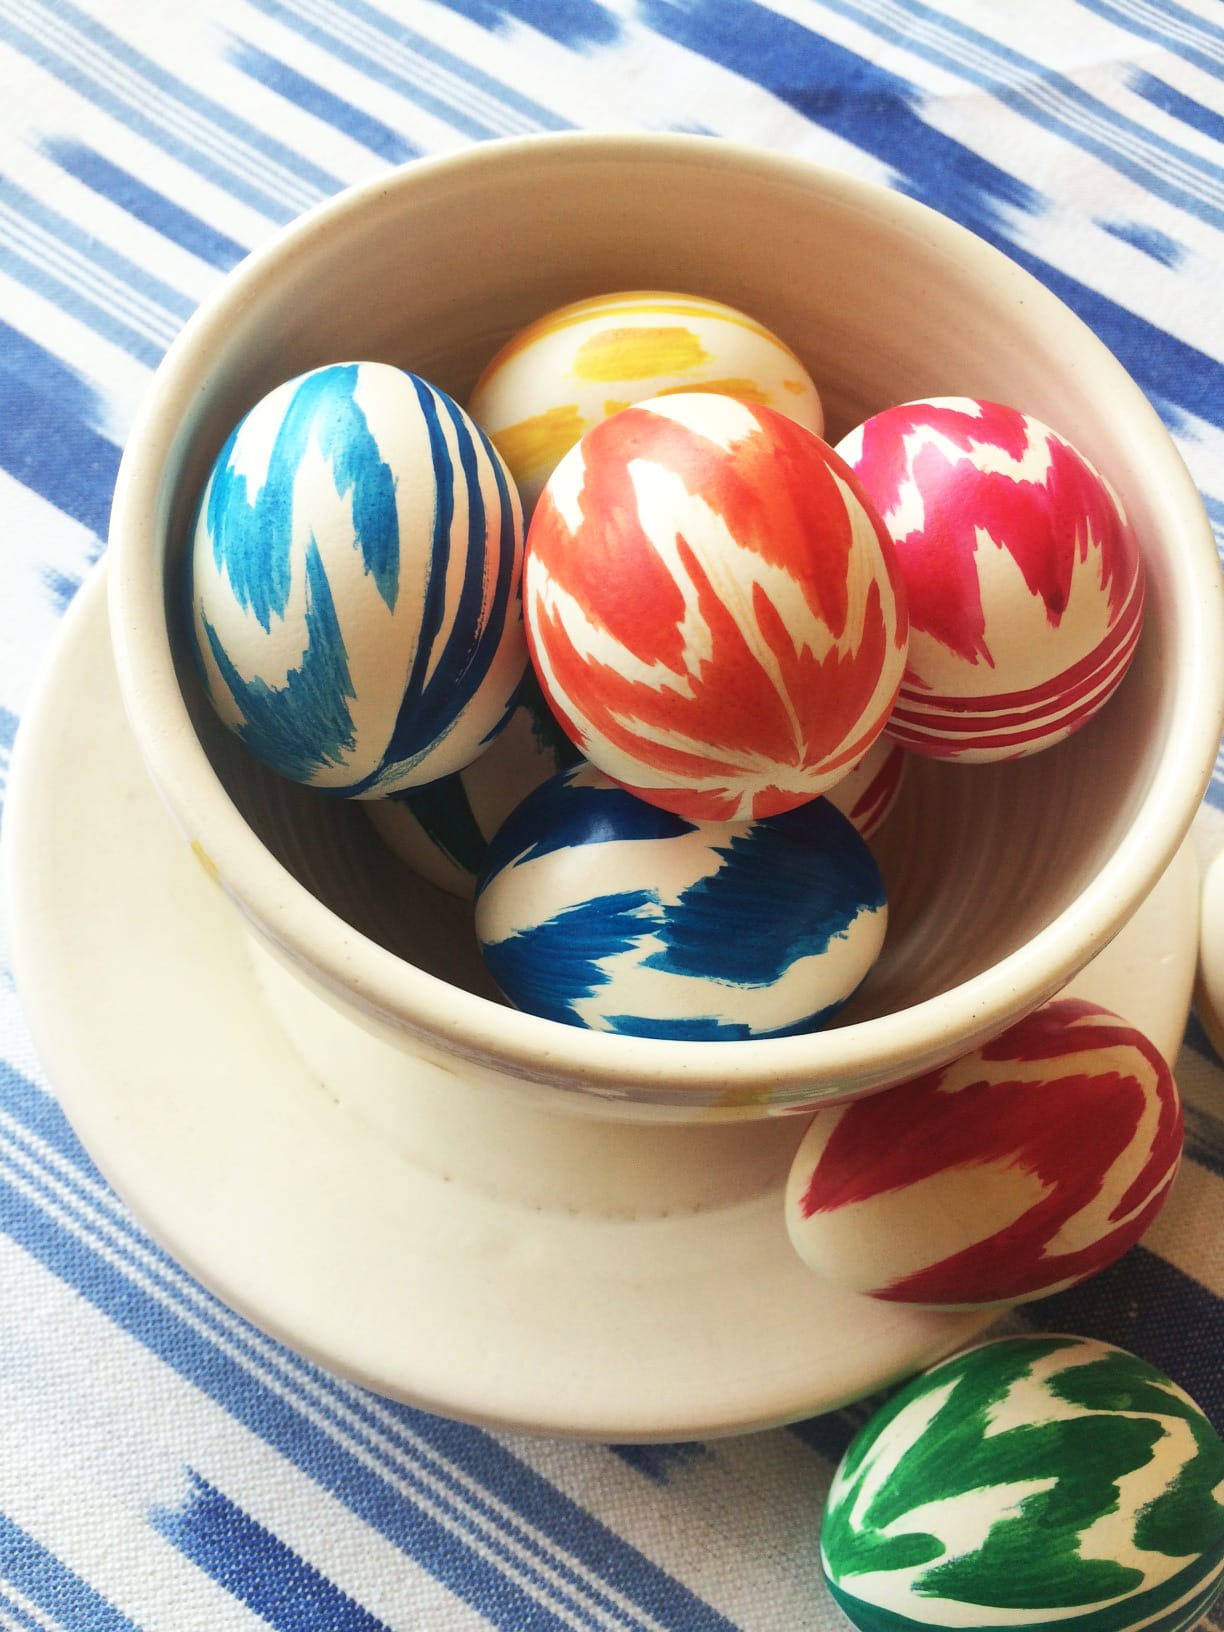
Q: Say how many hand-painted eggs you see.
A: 9